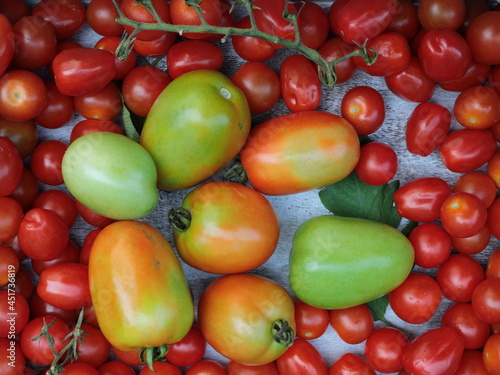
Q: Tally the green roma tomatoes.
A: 3